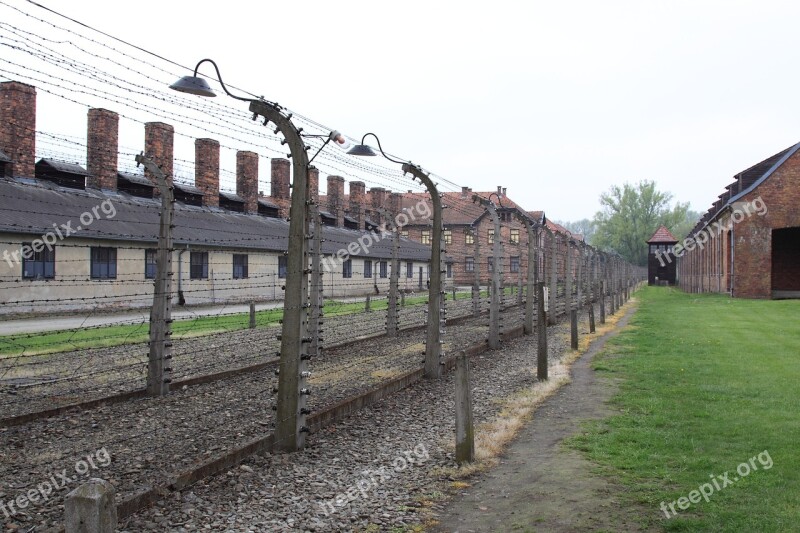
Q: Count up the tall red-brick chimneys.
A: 11